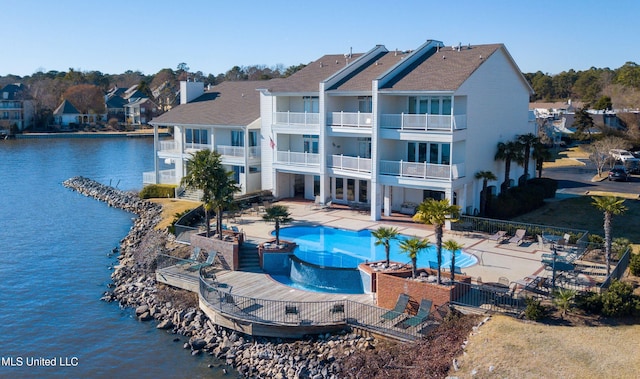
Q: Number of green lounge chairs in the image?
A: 4